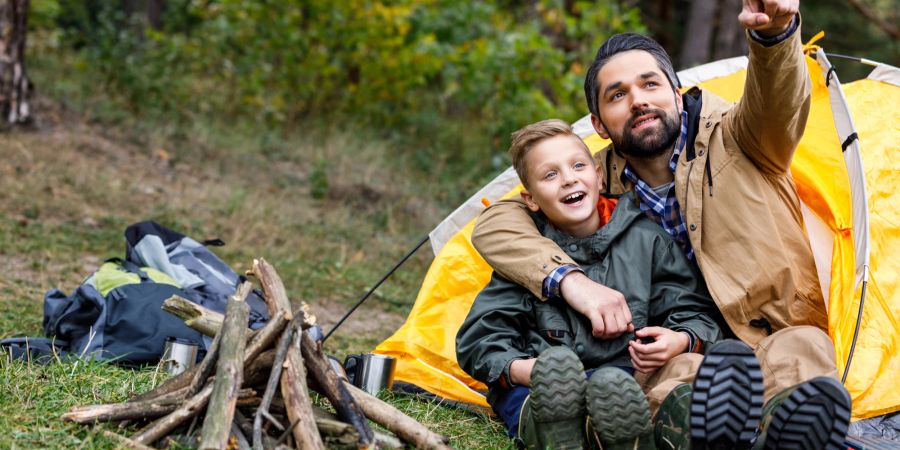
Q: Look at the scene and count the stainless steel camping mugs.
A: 2